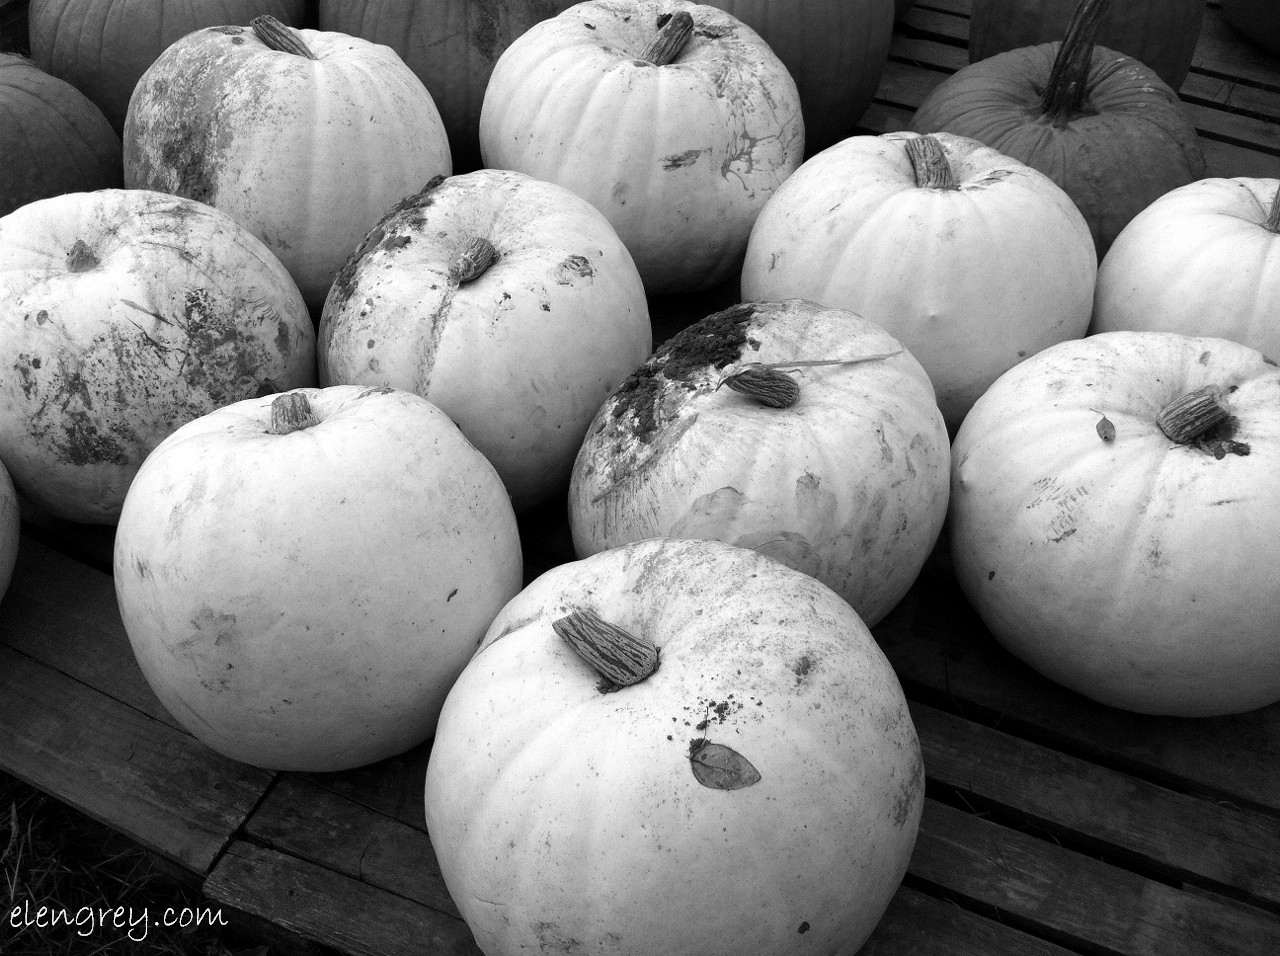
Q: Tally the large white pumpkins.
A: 10